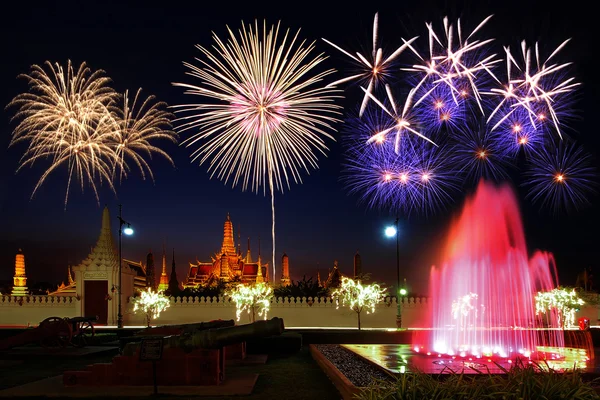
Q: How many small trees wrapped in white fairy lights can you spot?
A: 5